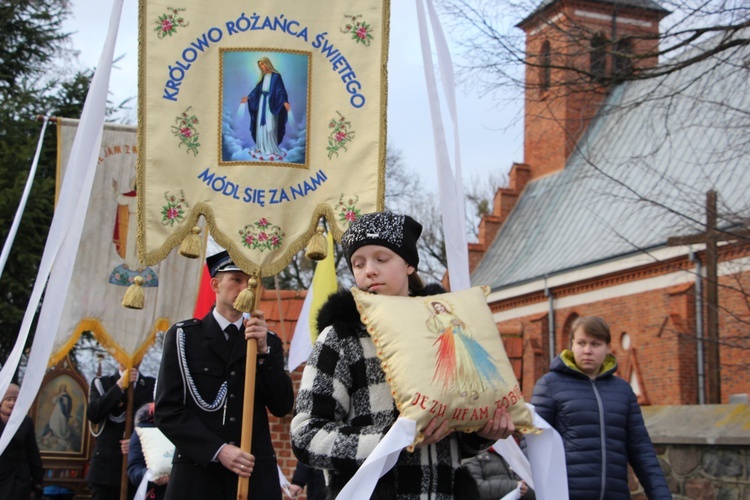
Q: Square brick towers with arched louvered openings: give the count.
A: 1